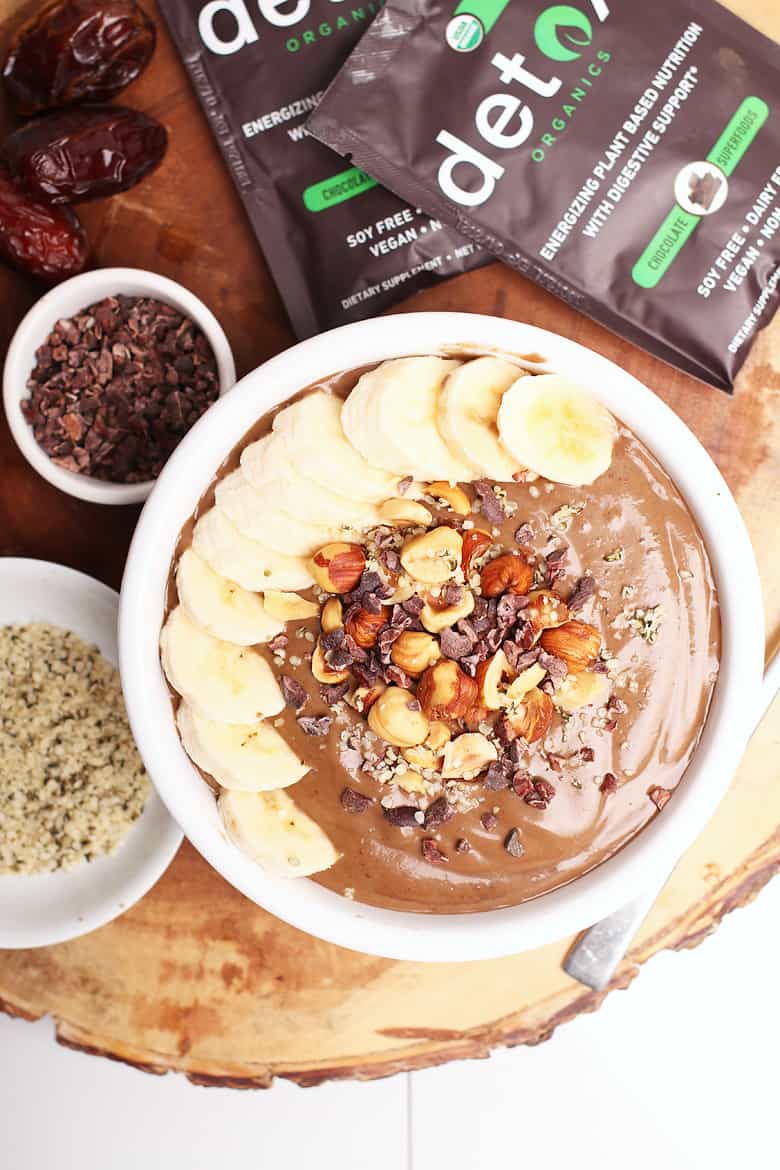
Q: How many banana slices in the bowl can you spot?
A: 11